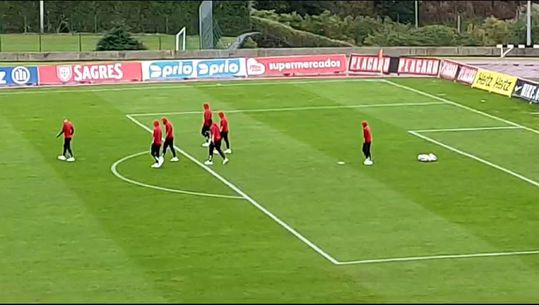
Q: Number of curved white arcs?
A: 1